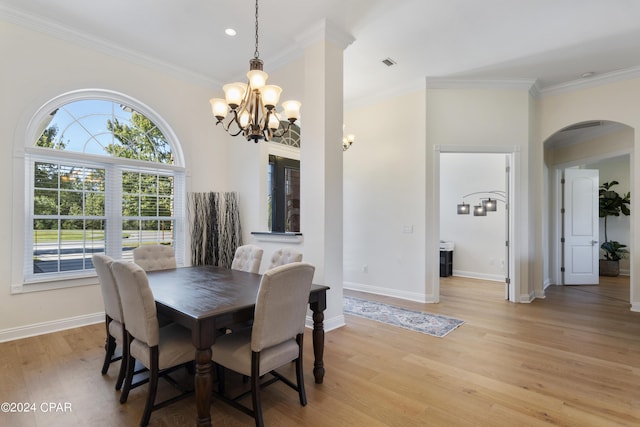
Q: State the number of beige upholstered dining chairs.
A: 6